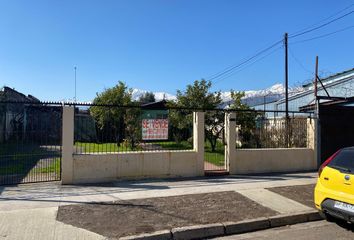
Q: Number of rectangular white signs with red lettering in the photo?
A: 1